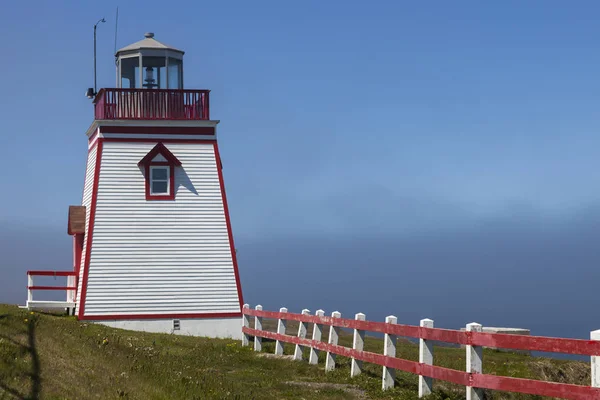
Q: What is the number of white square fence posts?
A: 11